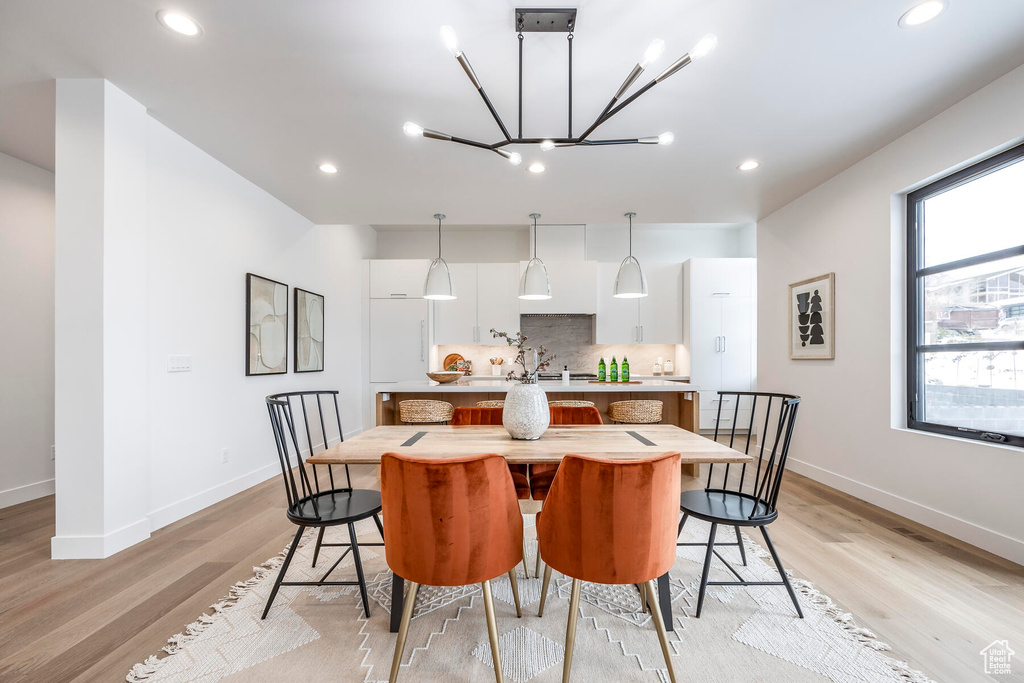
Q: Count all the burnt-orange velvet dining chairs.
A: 4